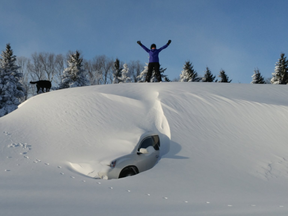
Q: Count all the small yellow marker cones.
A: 0